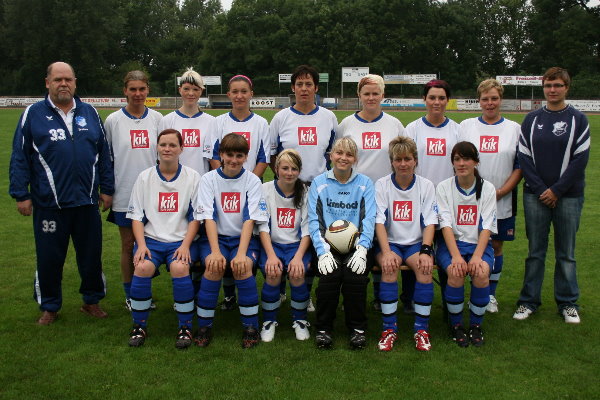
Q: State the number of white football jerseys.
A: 12